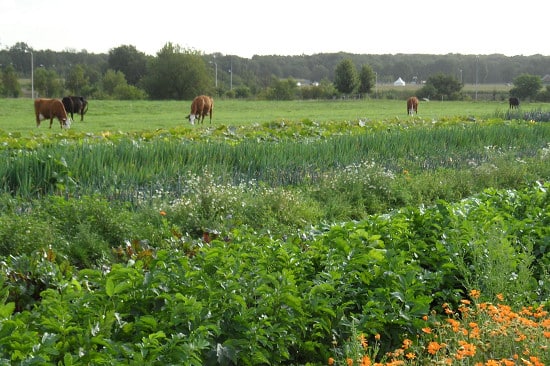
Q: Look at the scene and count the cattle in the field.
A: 5